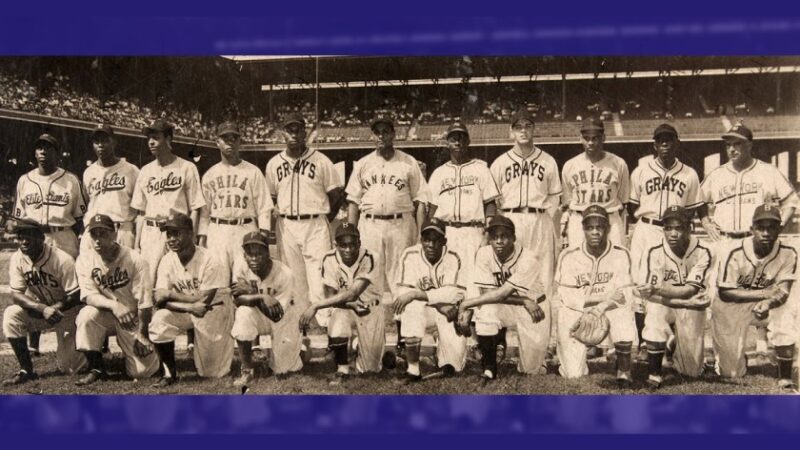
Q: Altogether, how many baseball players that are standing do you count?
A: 11